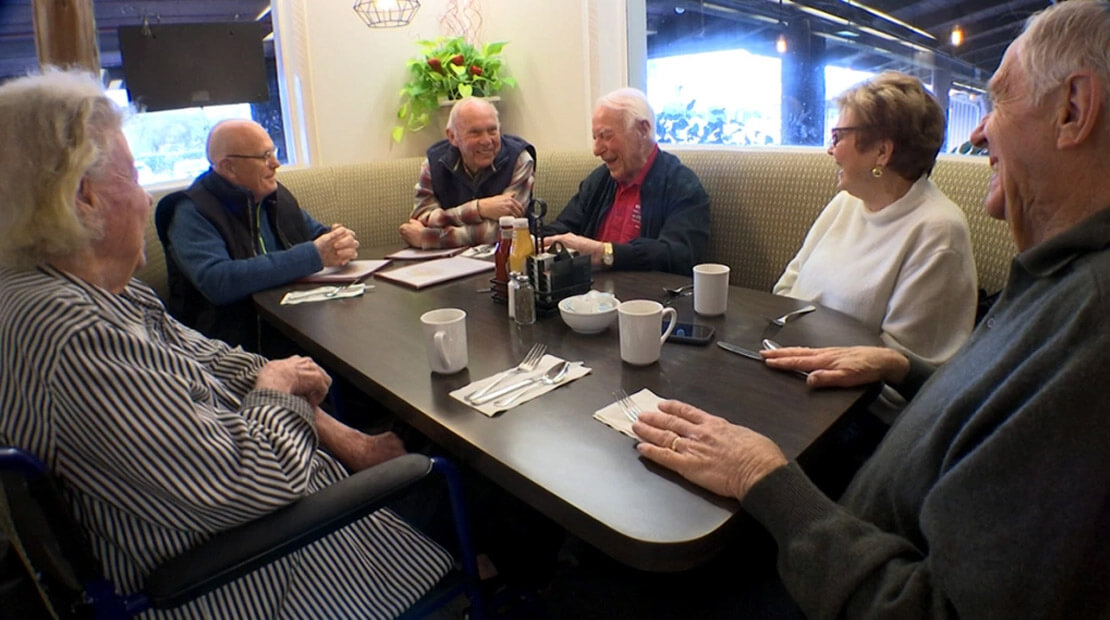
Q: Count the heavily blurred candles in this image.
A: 0